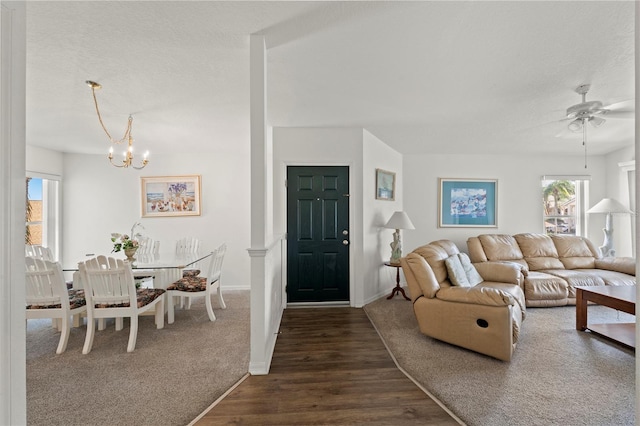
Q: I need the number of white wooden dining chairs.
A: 6